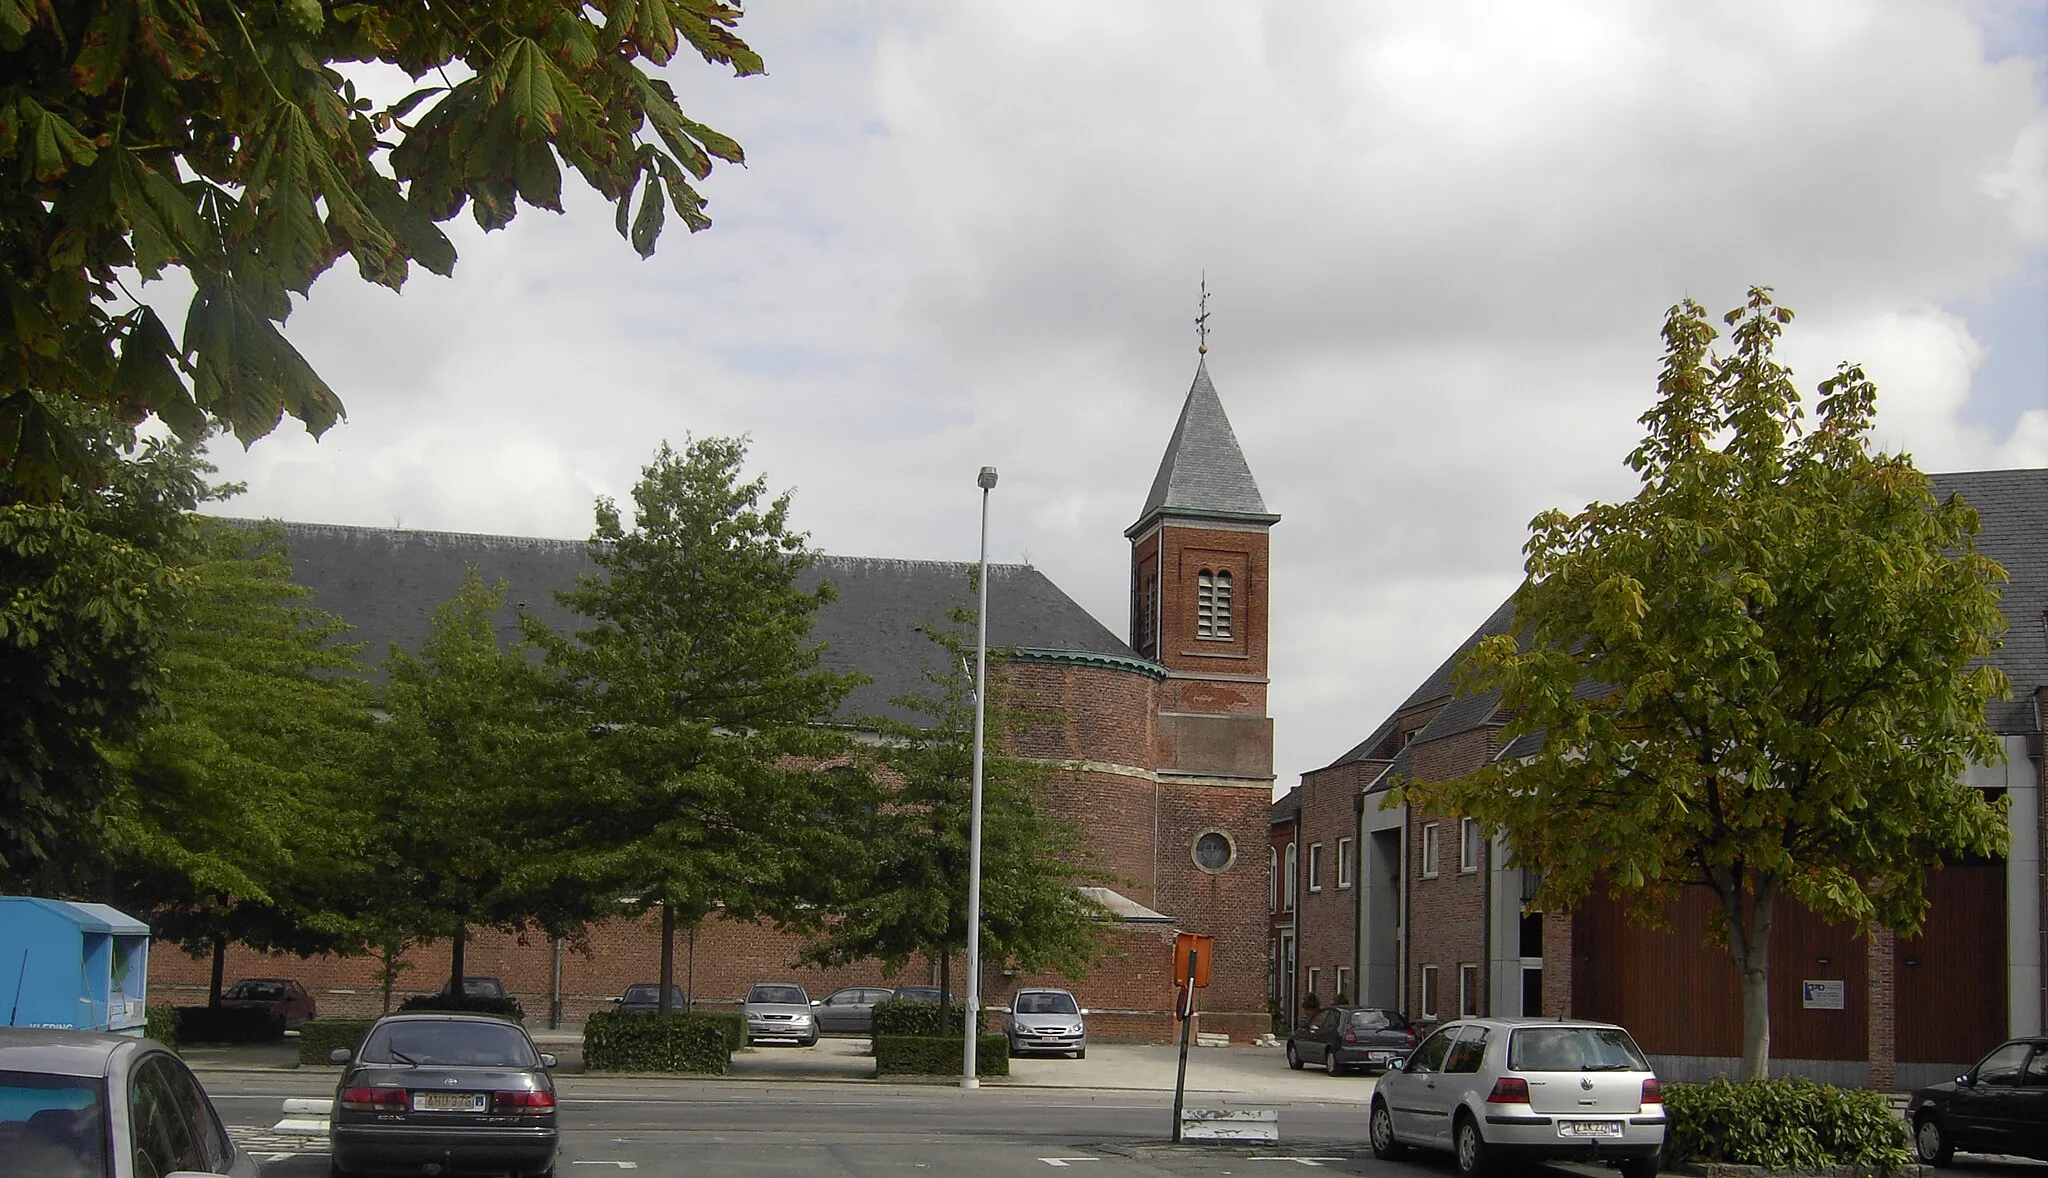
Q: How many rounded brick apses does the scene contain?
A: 1